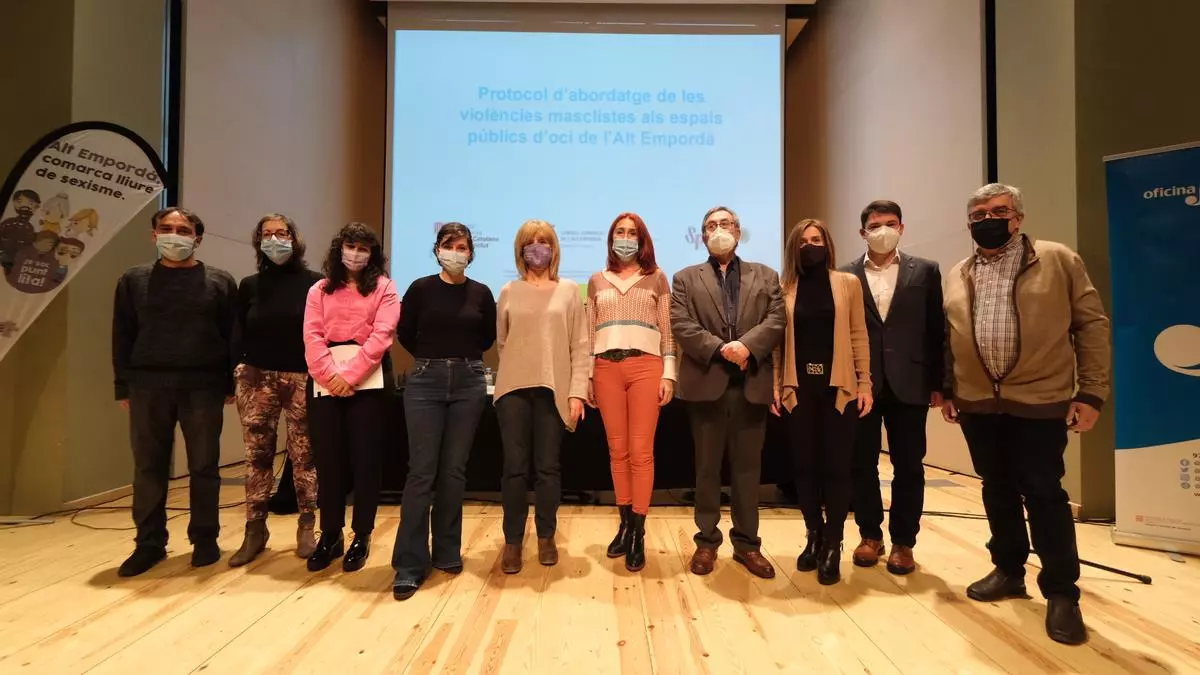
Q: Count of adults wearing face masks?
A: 10